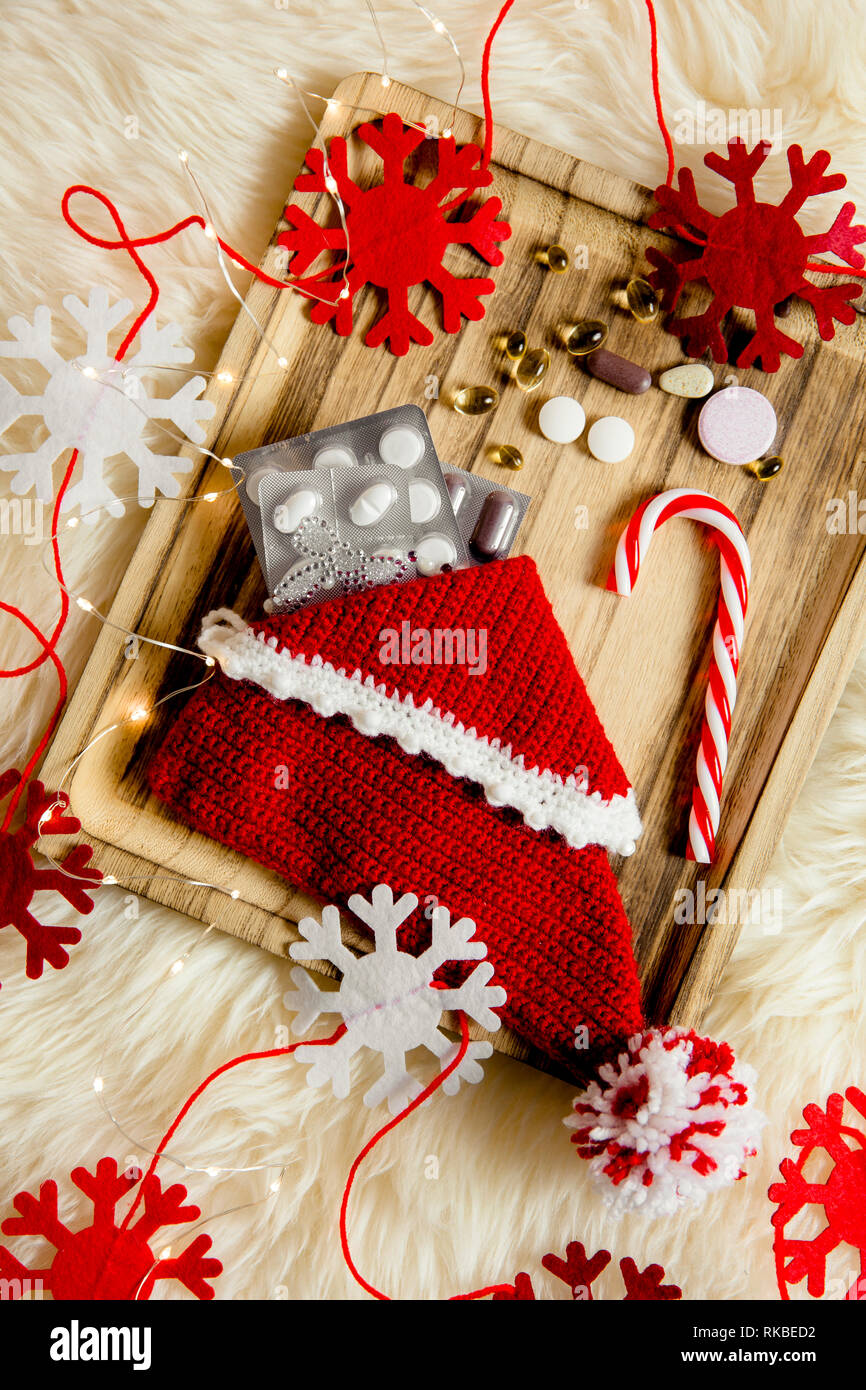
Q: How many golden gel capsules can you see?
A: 8